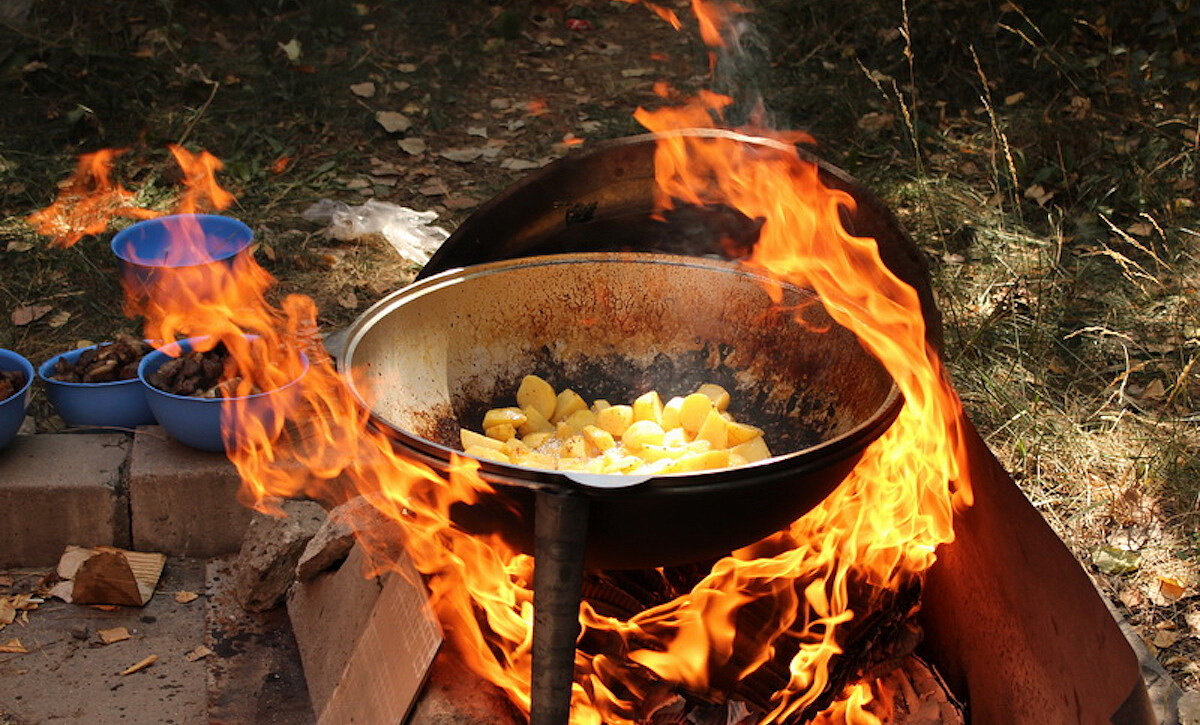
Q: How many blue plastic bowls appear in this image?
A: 4